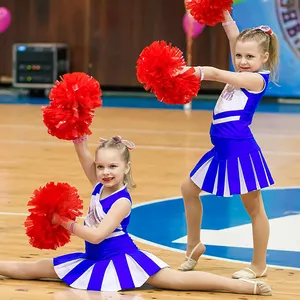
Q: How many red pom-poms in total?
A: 4